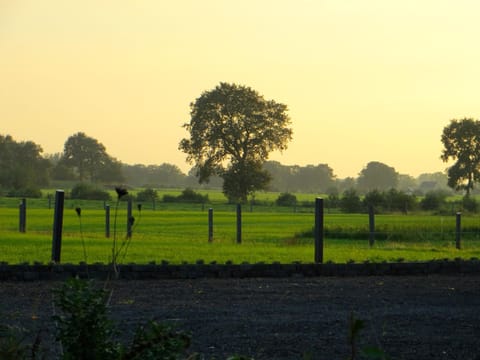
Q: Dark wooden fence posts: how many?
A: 9